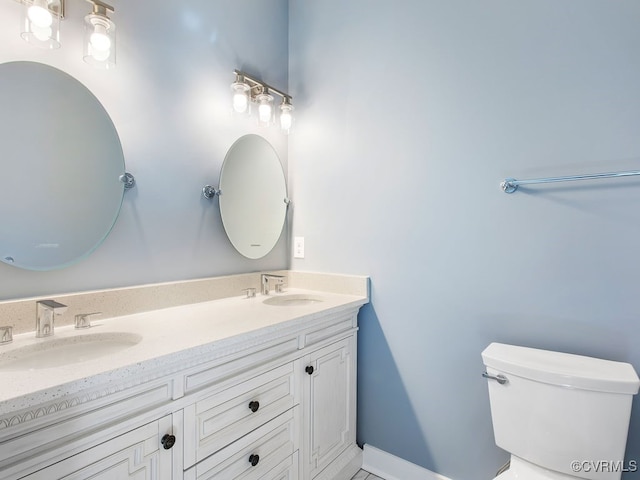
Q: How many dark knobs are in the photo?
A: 4